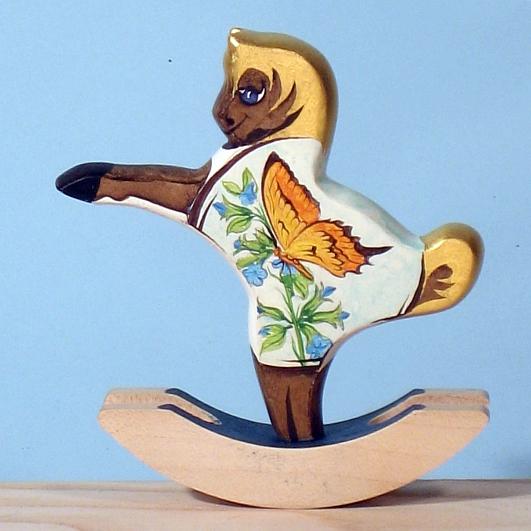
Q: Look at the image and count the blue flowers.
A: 10